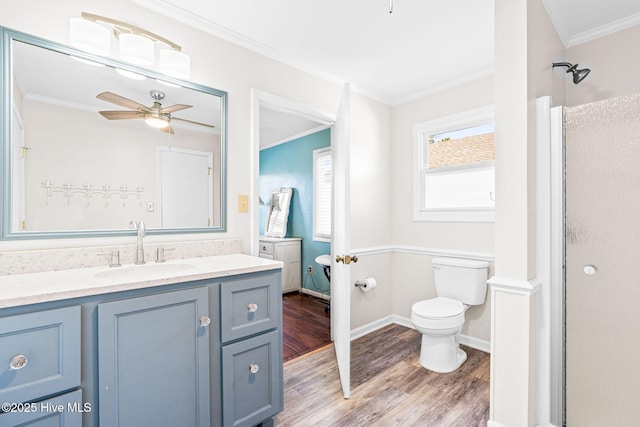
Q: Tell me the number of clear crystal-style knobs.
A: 4